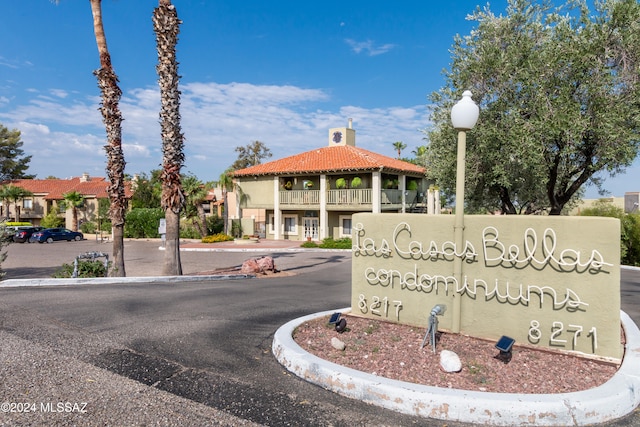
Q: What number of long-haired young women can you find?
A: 0